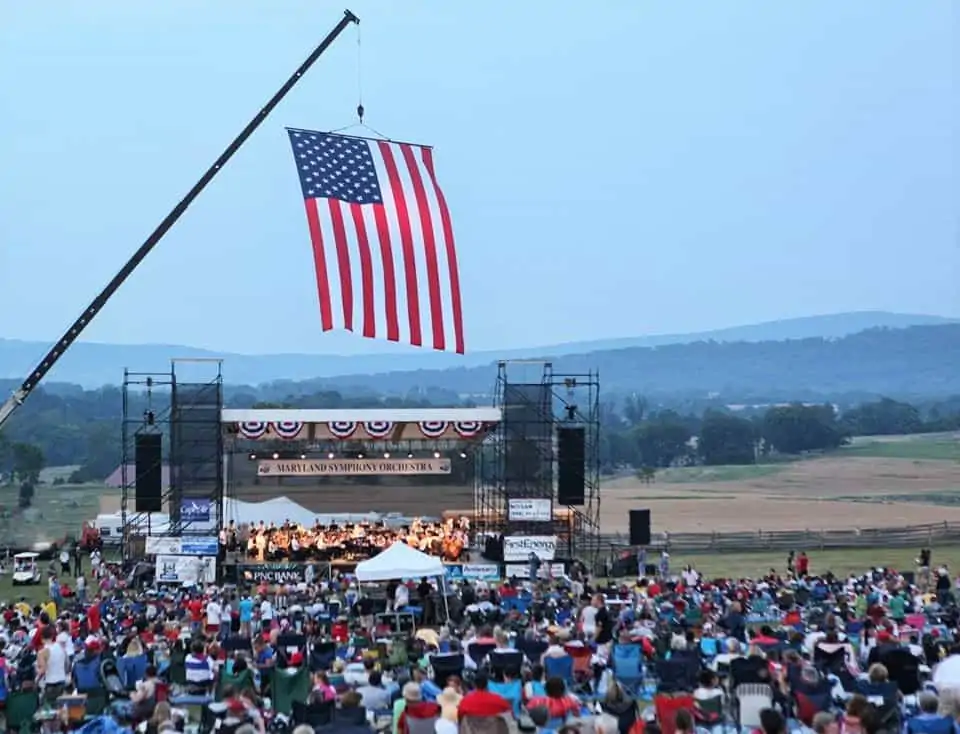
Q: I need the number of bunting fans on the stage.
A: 6